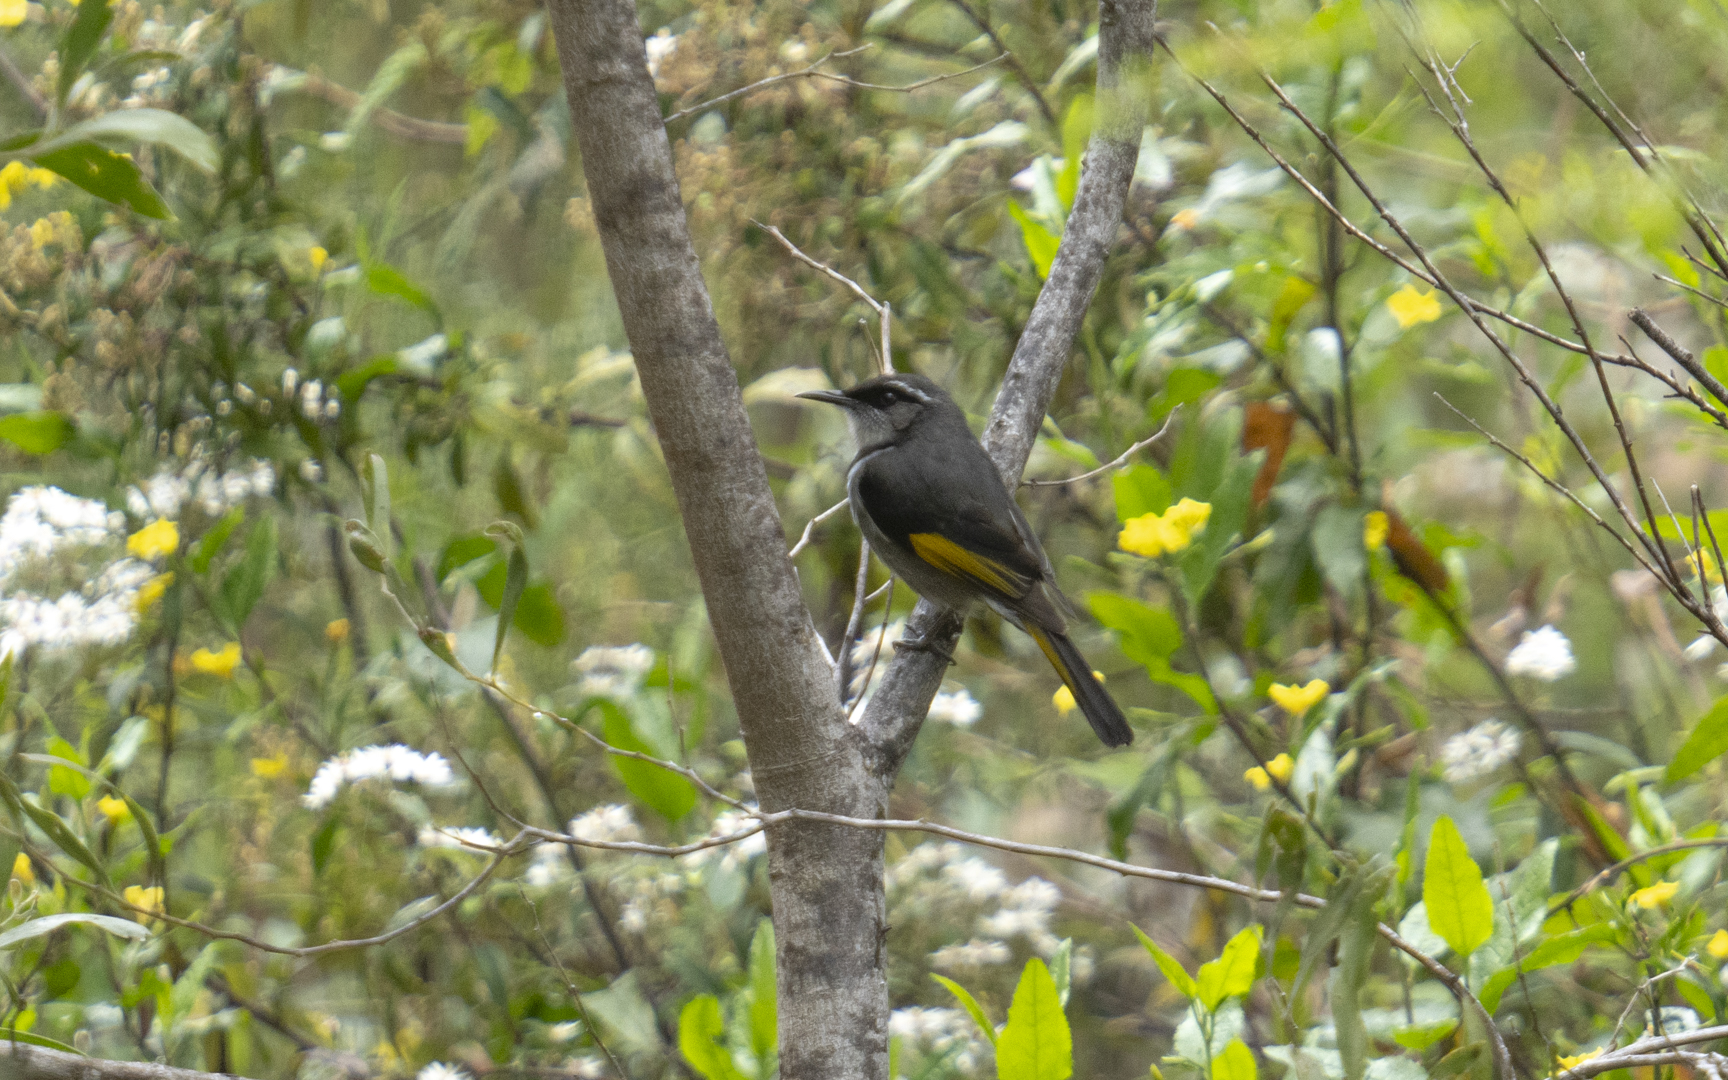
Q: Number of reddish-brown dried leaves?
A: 2